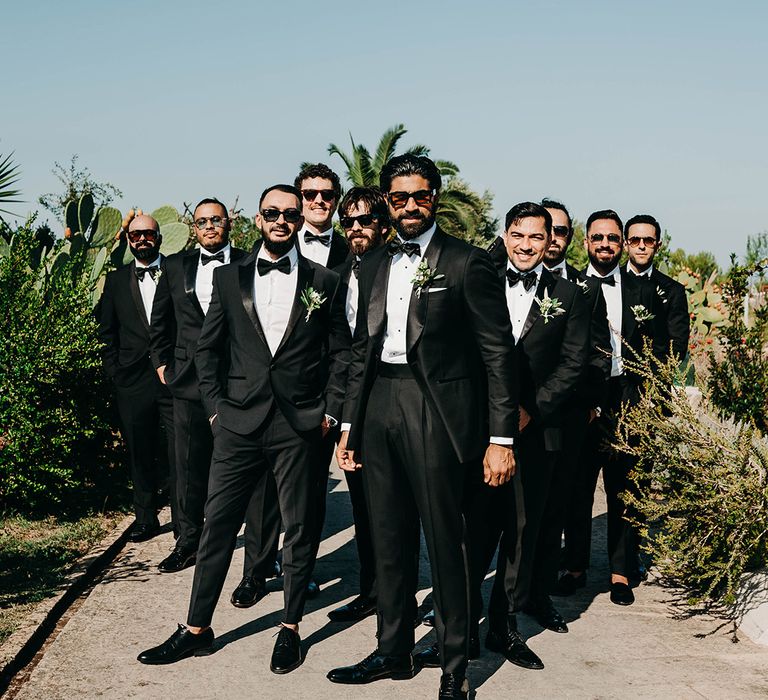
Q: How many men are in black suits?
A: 10